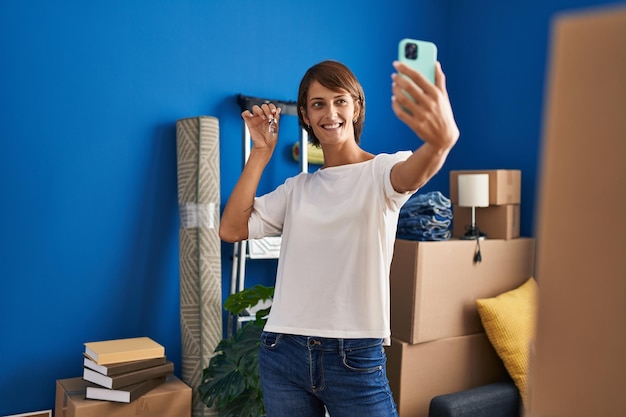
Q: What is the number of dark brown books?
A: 3